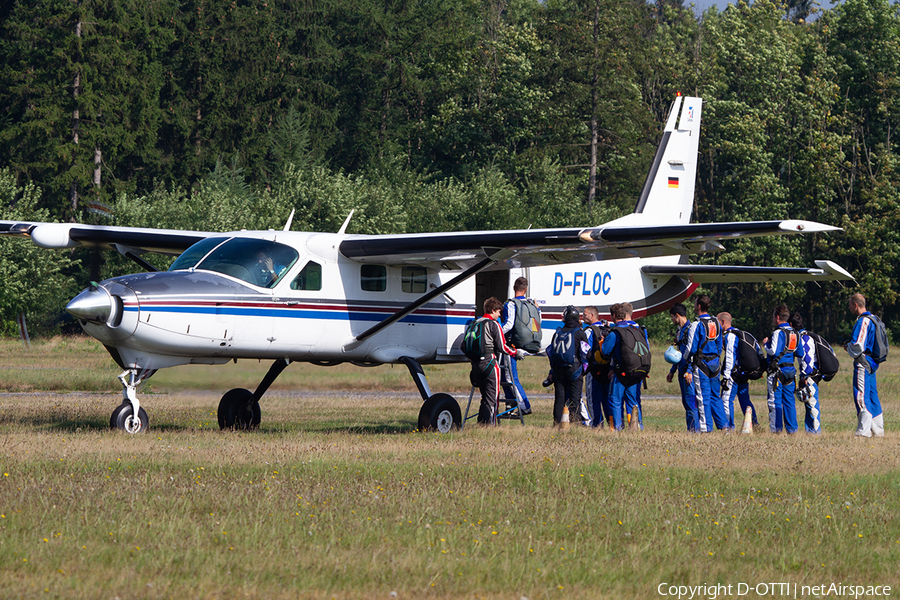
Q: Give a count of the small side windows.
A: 3